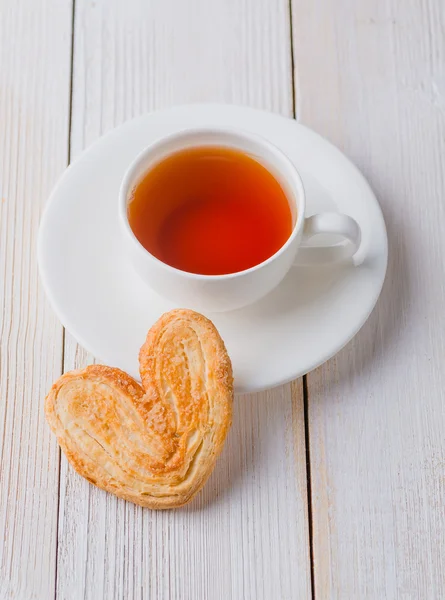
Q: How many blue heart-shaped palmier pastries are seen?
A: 0